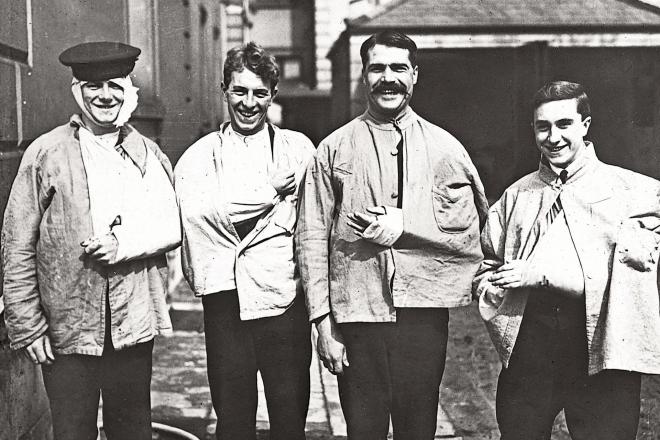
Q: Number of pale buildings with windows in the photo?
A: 1